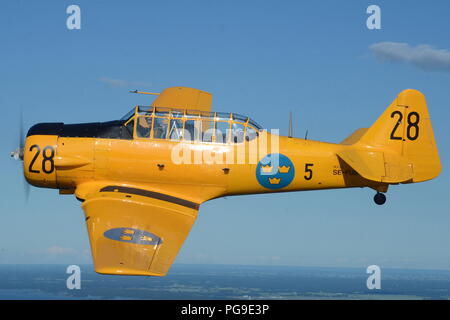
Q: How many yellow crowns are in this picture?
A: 6